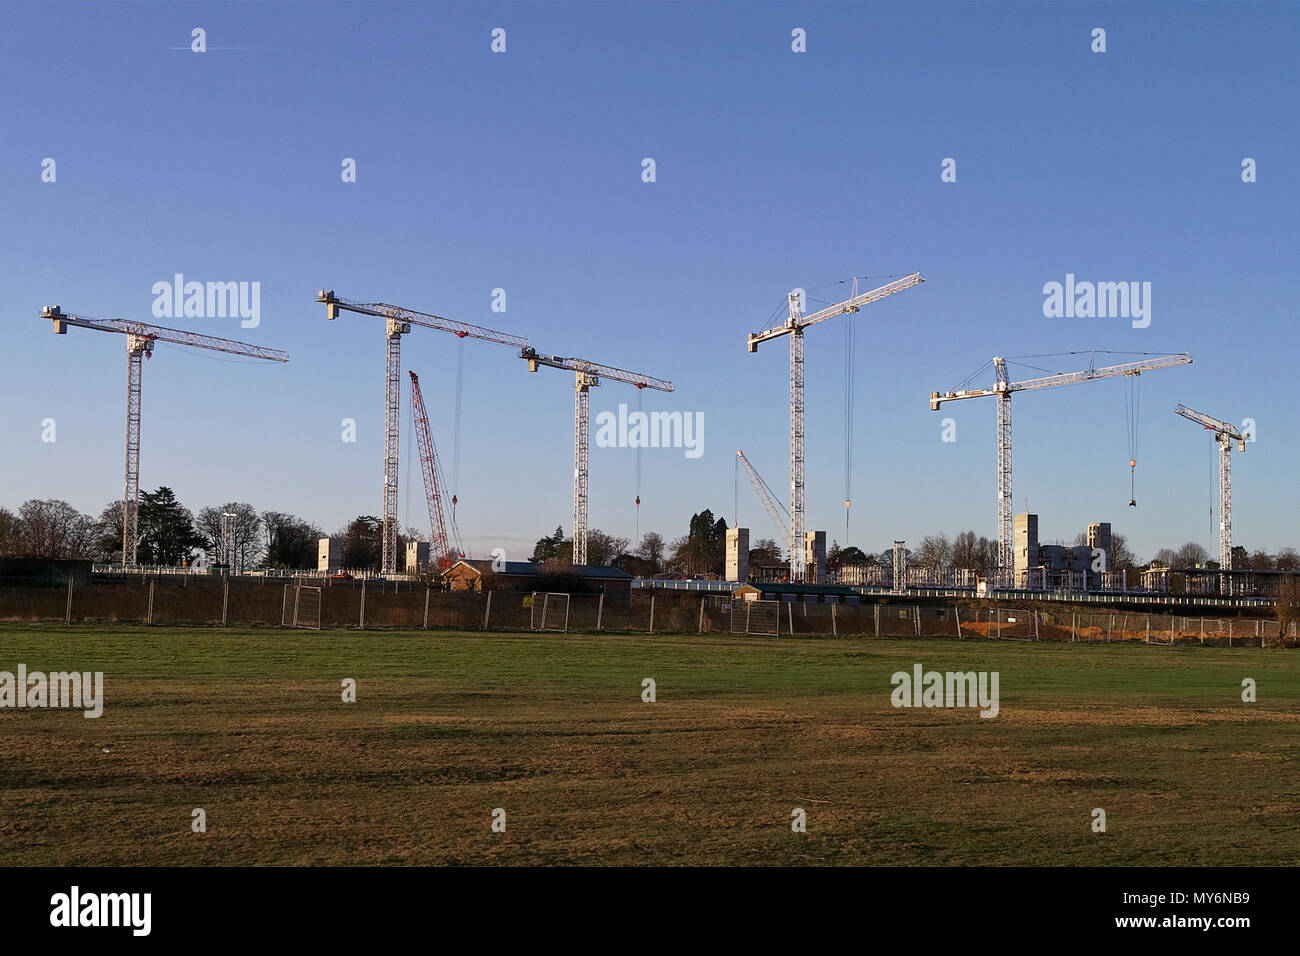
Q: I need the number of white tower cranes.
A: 6